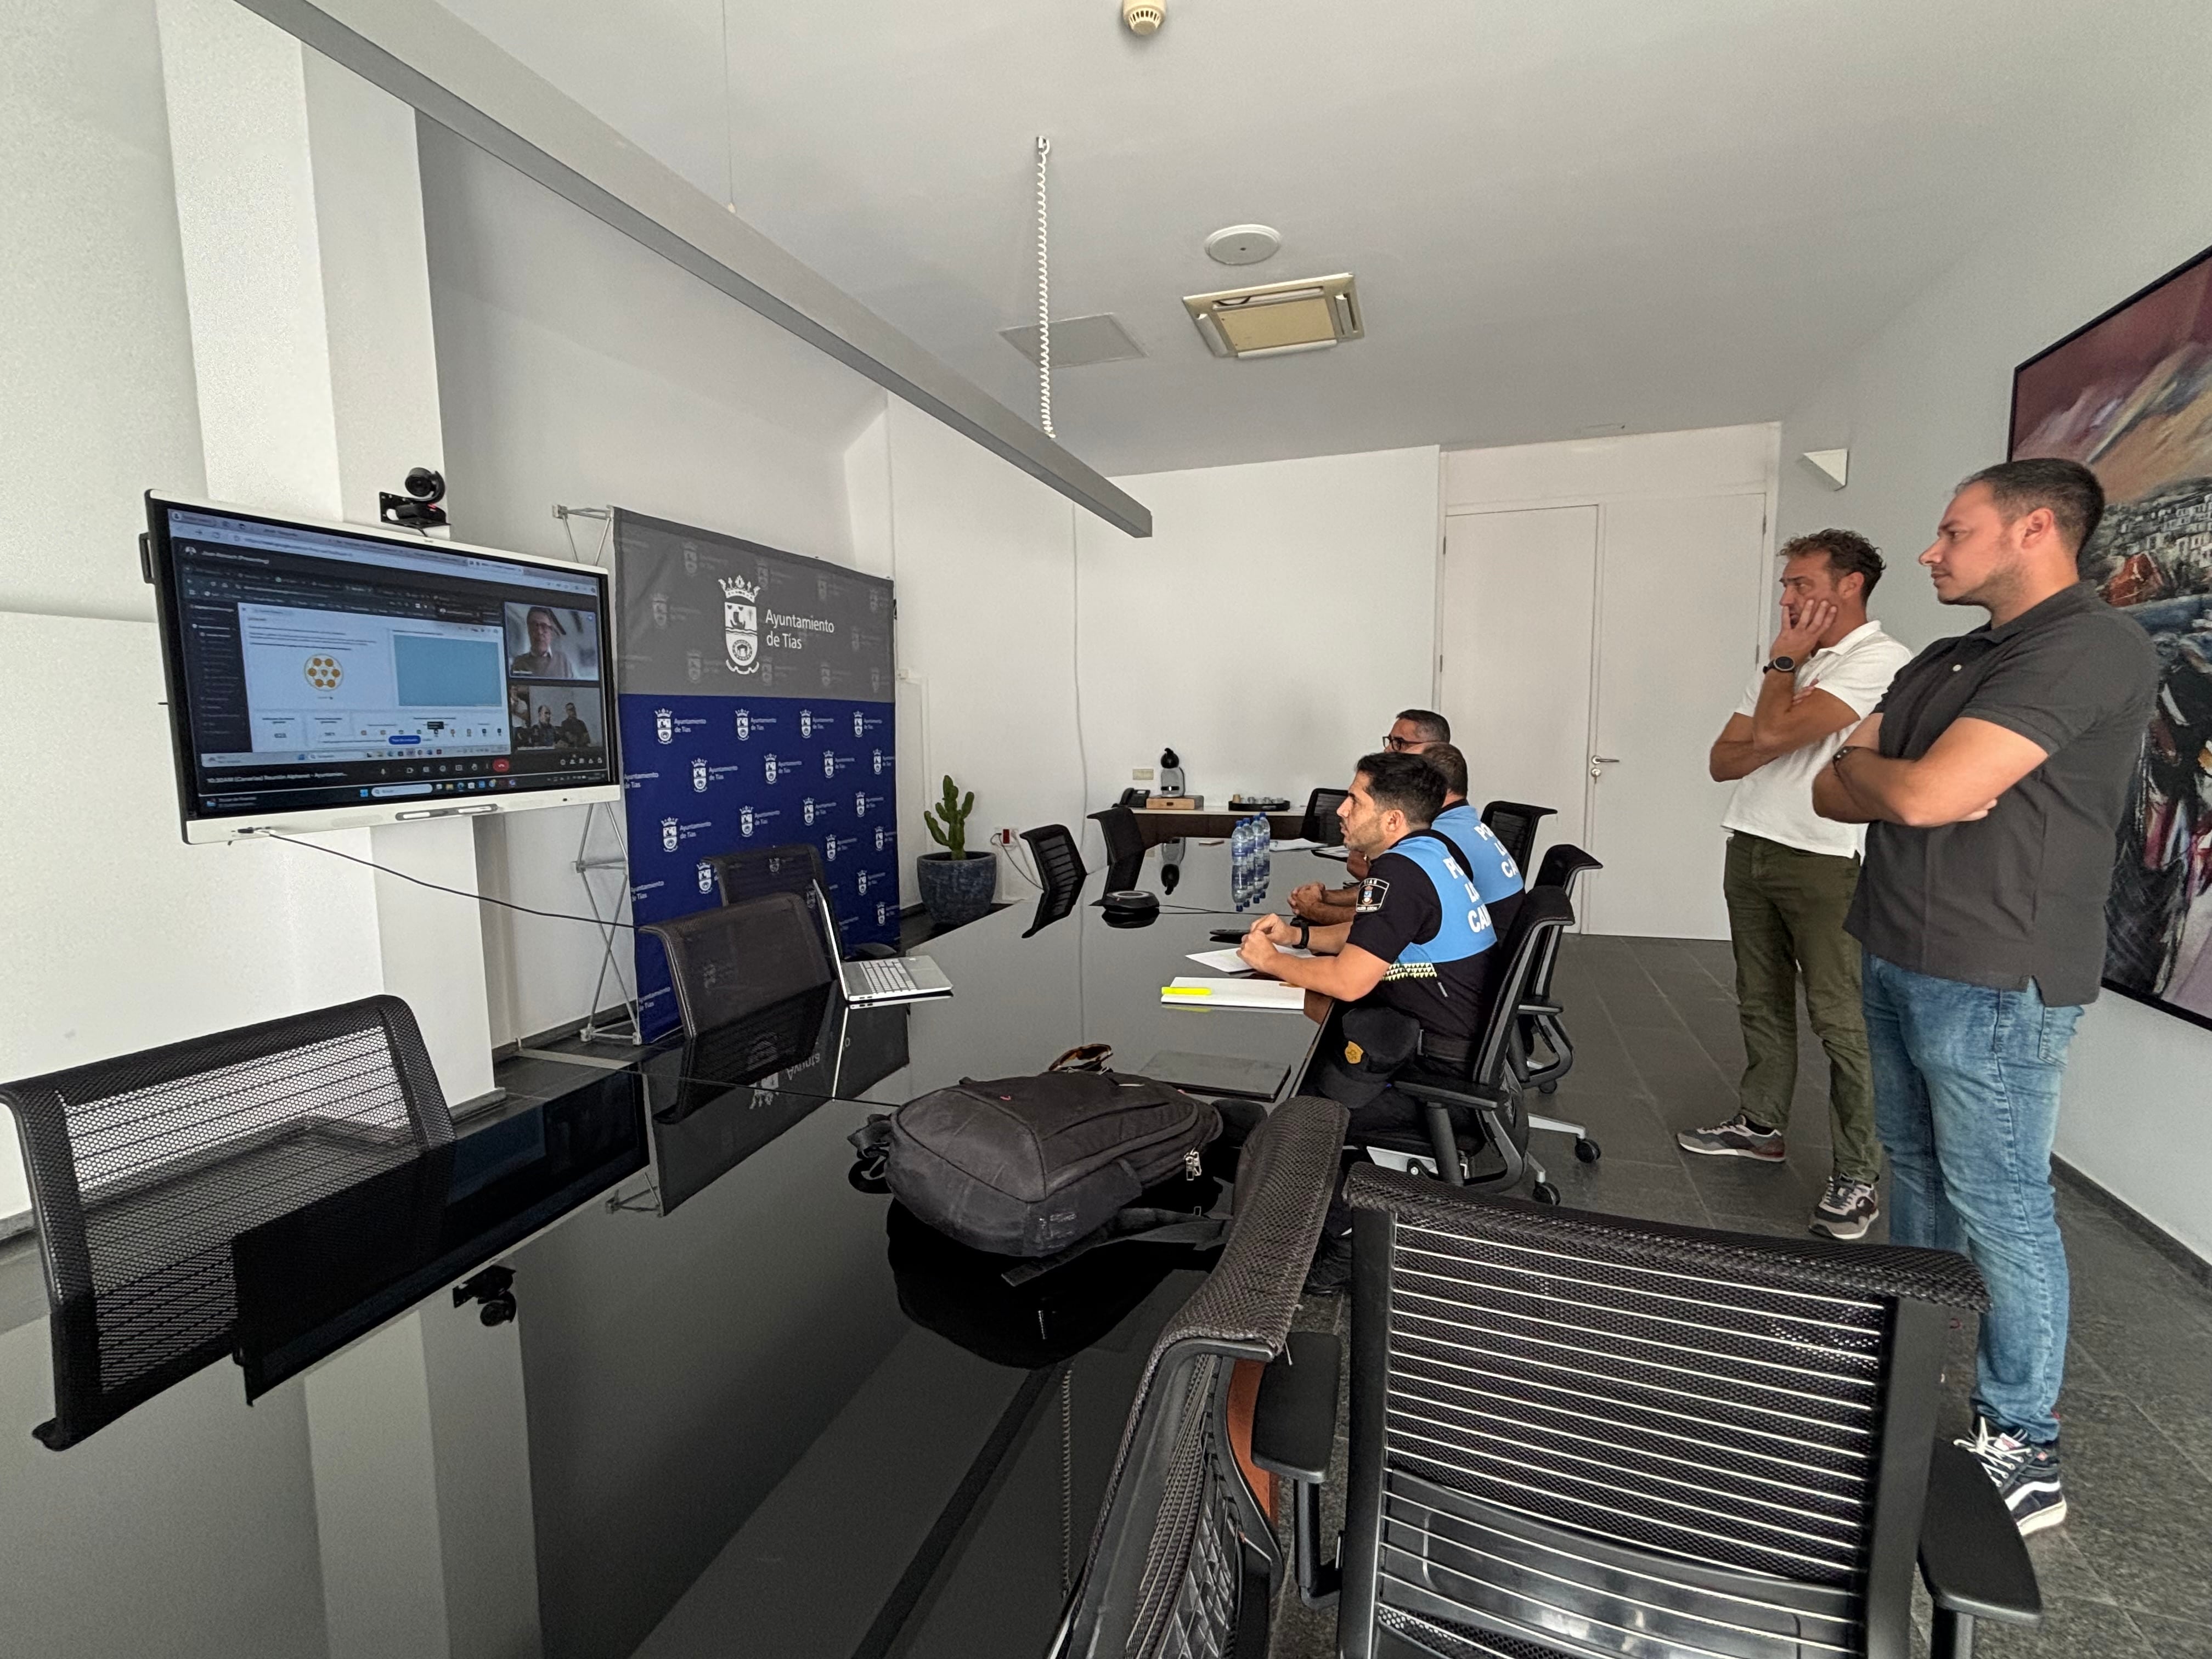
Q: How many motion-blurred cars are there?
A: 0